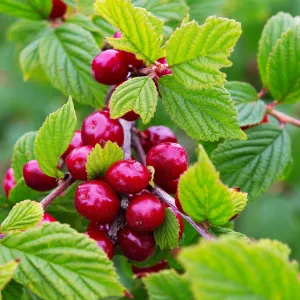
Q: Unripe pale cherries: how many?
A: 0